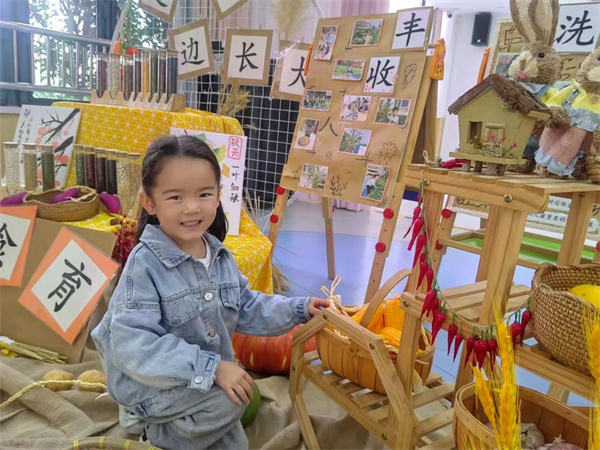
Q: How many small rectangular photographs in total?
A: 10